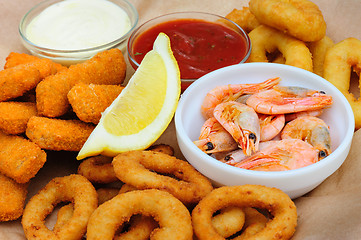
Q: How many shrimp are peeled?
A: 0